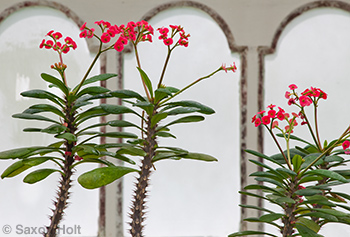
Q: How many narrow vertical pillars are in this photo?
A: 2